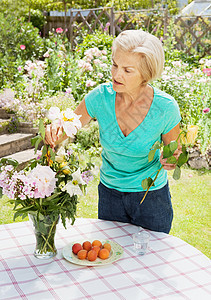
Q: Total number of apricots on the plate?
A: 8